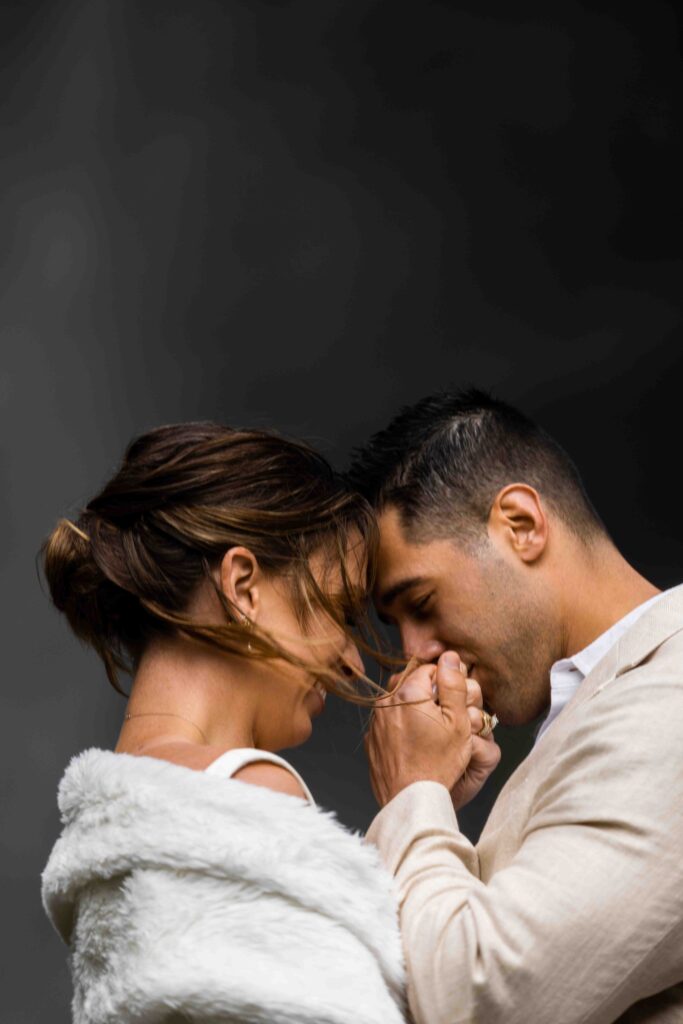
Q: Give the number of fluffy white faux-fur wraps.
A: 1